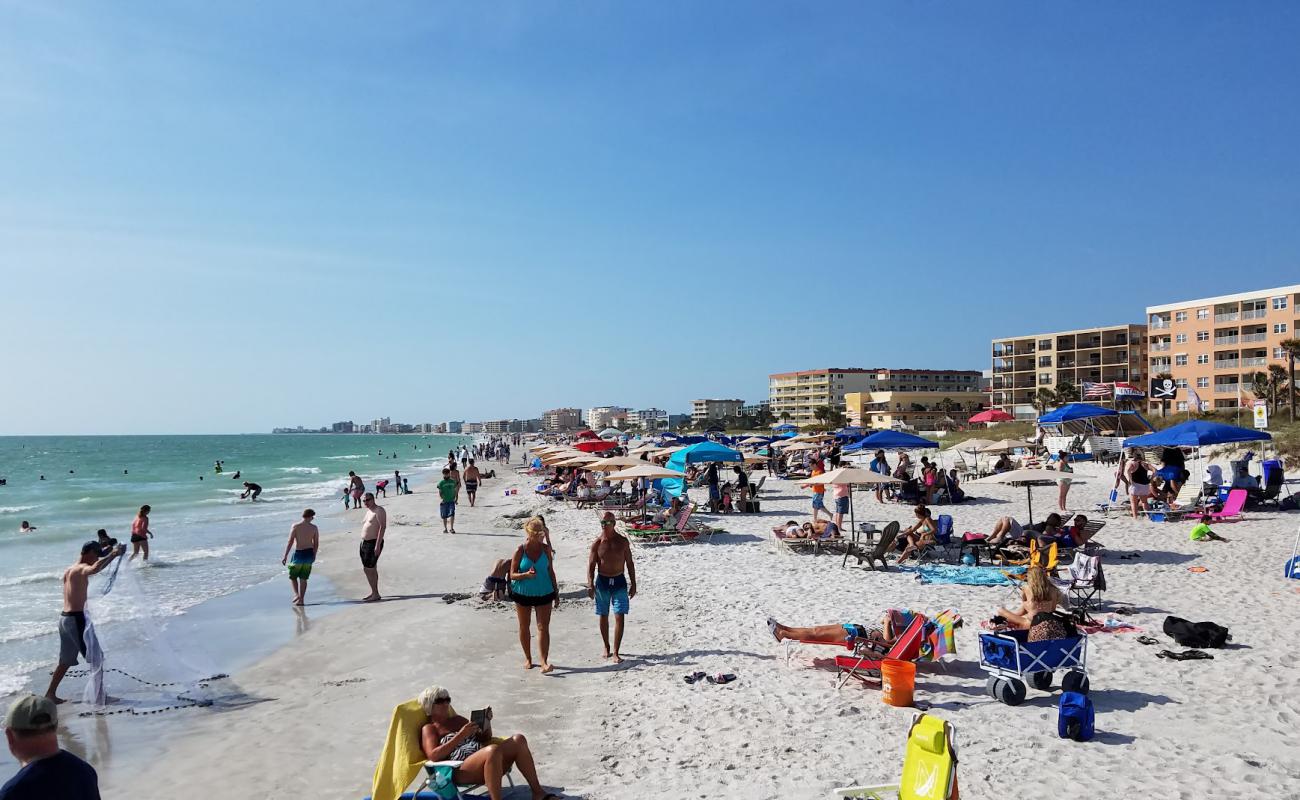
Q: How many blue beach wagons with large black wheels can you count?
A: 1